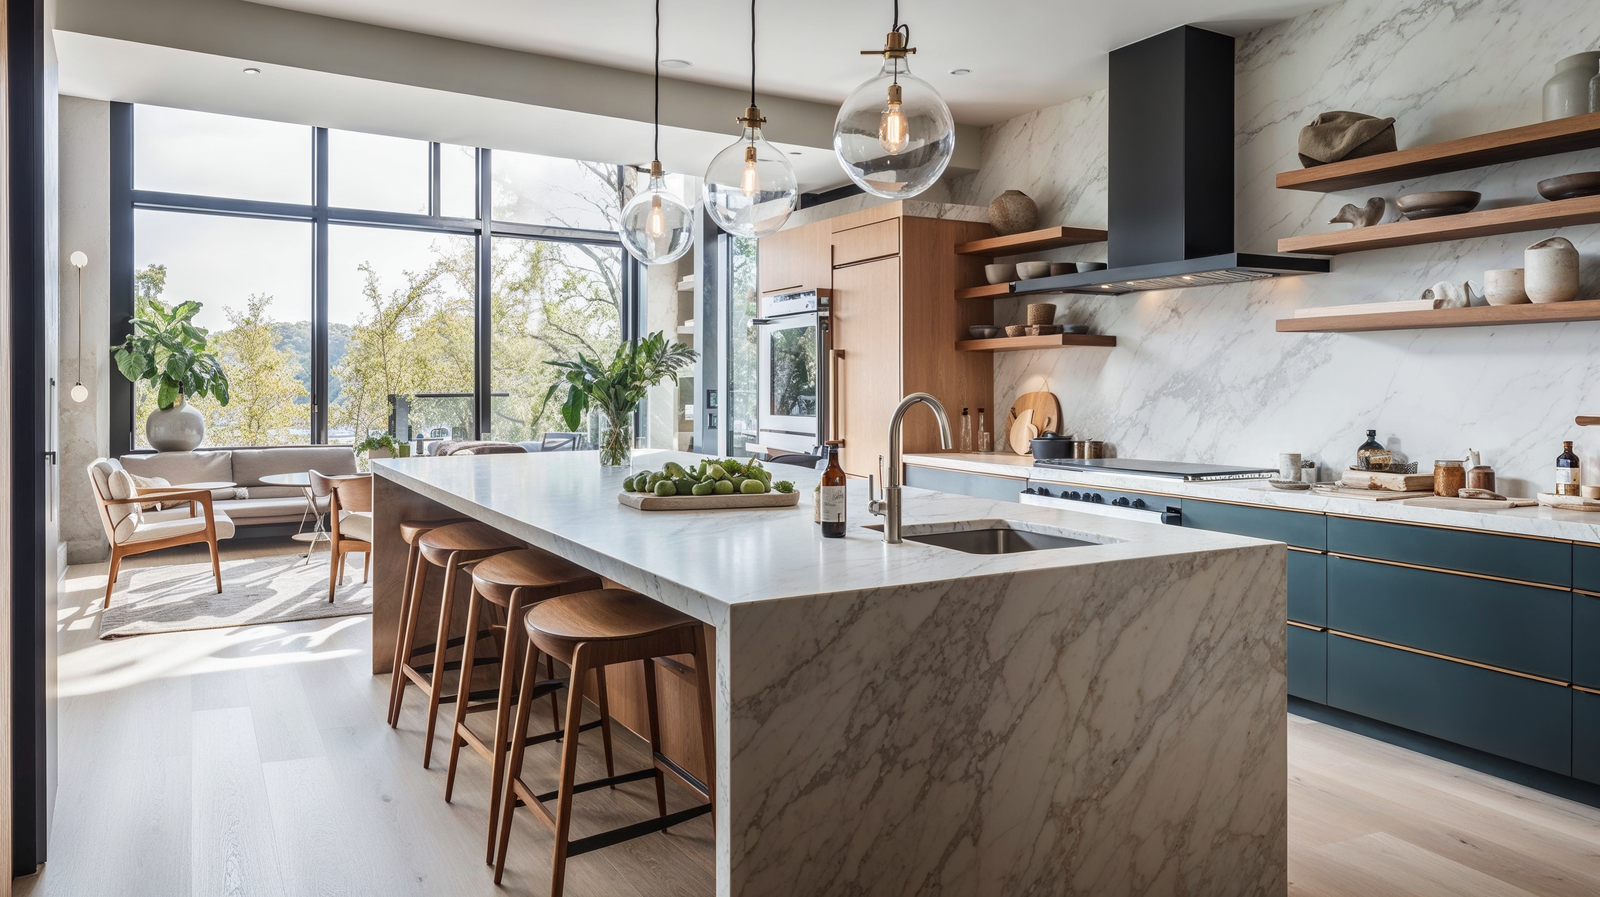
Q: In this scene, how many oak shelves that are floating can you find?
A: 6